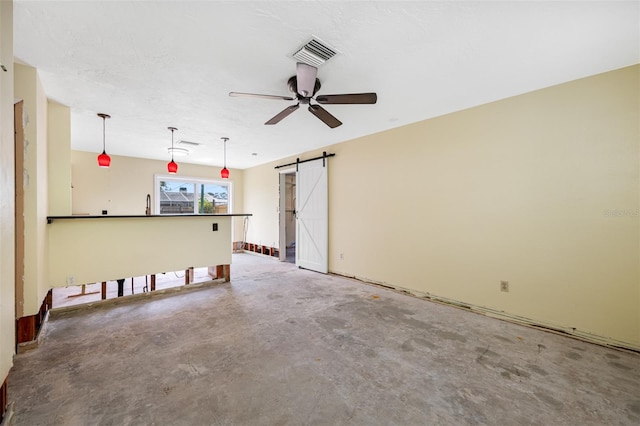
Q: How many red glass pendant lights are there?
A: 3